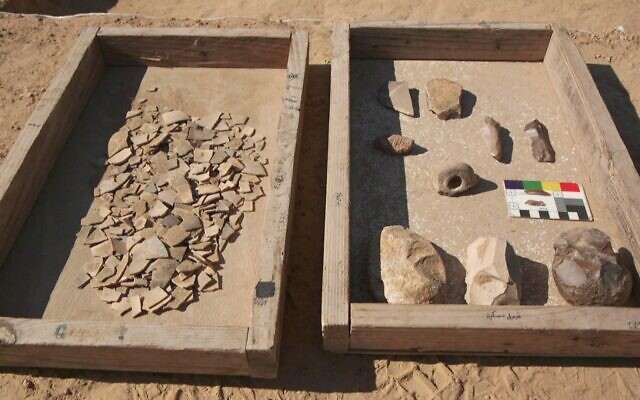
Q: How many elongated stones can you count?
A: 2